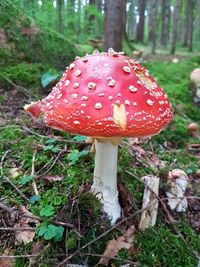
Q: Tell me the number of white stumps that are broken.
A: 2